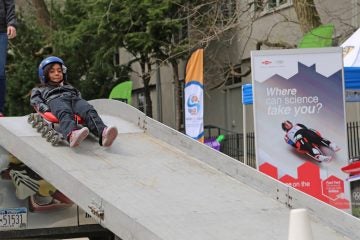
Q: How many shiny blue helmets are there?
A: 1